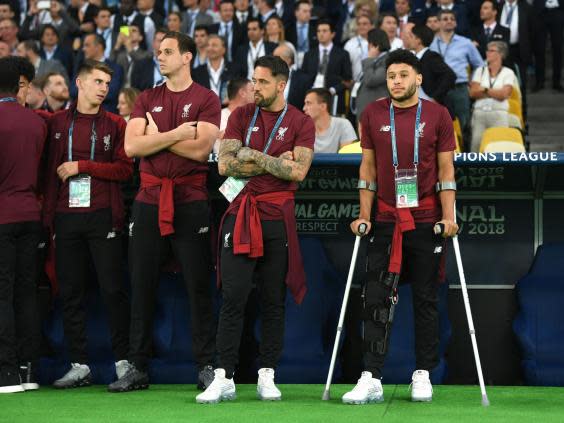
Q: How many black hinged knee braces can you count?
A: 1